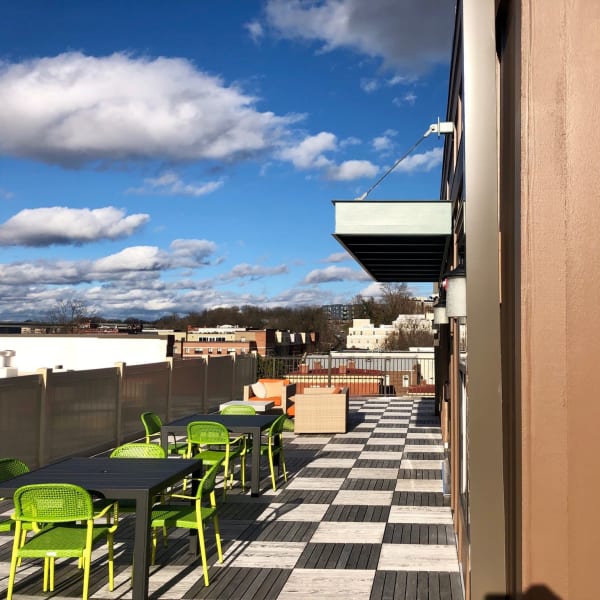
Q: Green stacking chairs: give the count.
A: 8